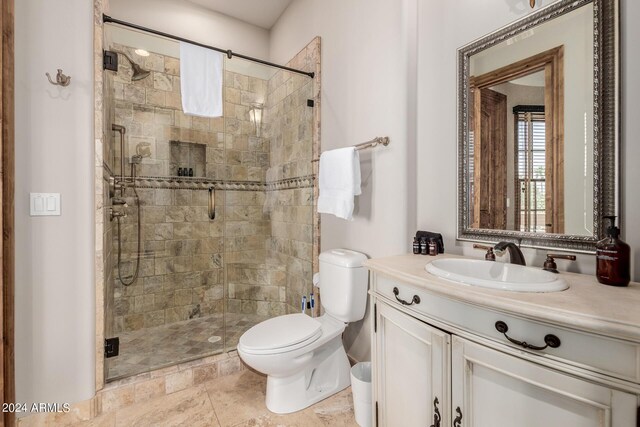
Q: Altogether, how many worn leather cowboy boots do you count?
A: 0